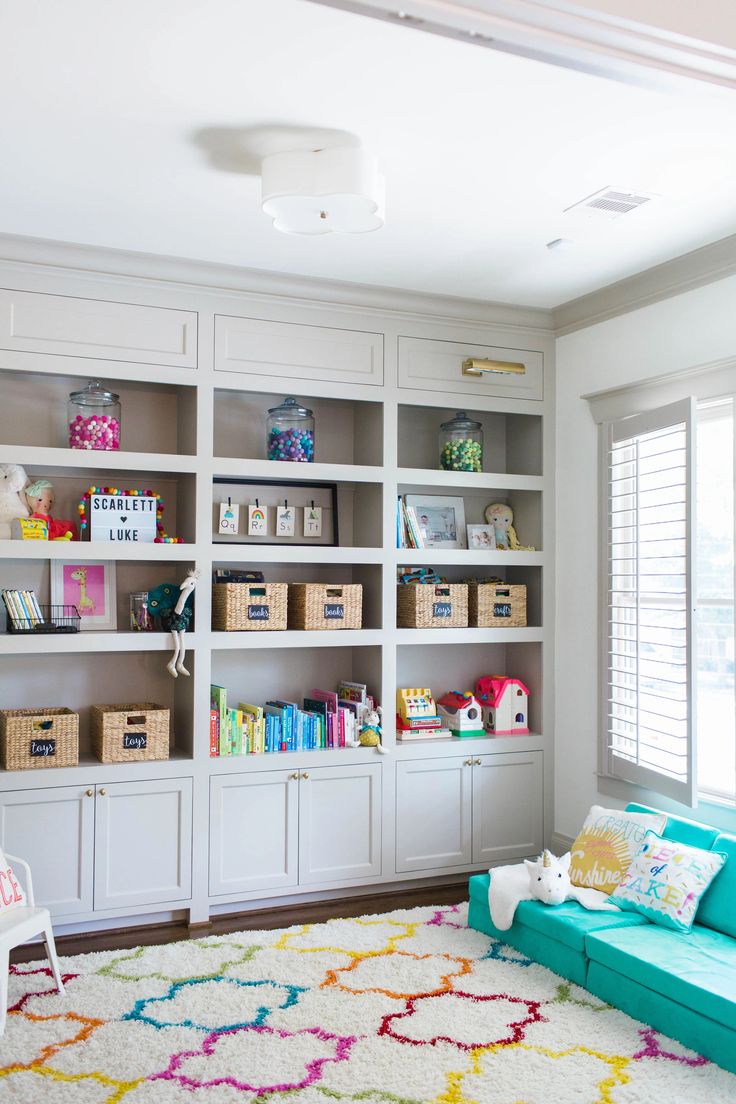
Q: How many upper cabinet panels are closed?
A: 3